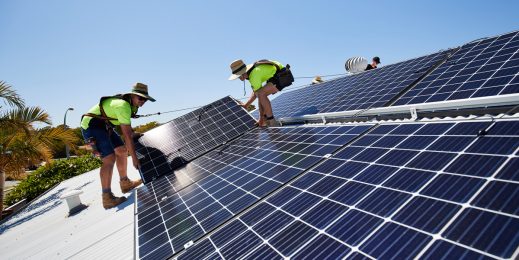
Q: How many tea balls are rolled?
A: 0